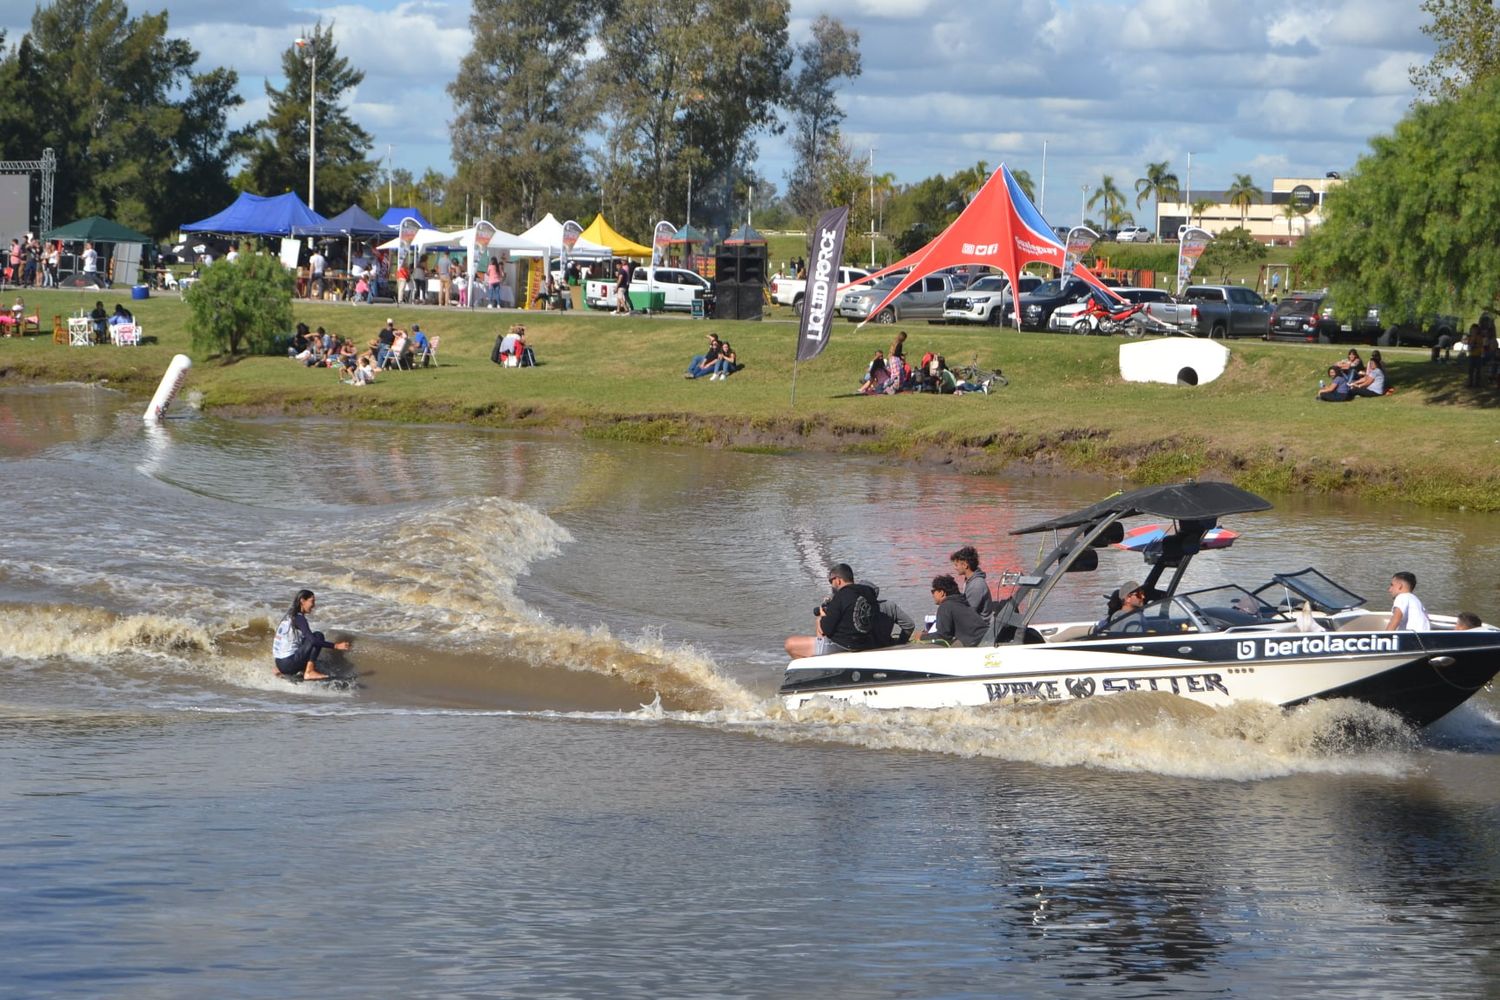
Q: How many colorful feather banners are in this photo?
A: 6